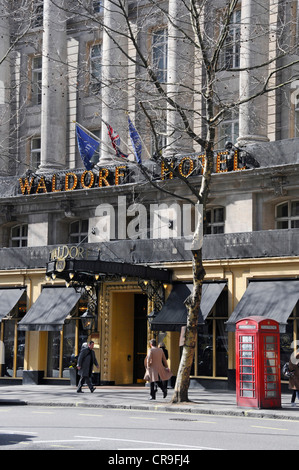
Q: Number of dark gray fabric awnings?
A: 4